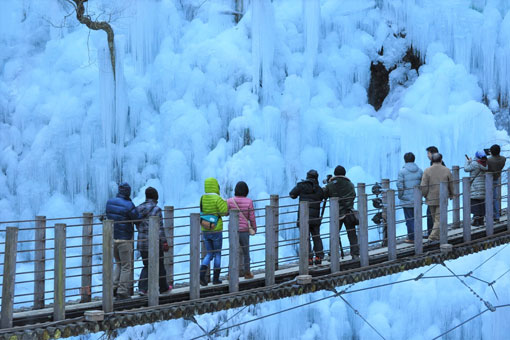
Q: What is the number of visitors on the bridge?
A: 11